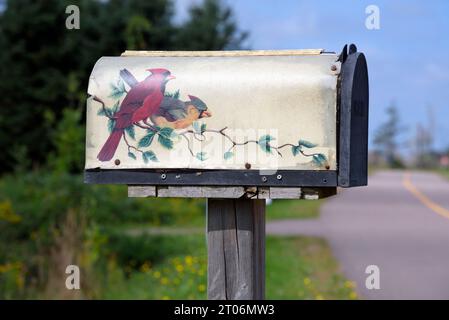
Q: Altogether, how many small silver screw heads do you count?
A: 3